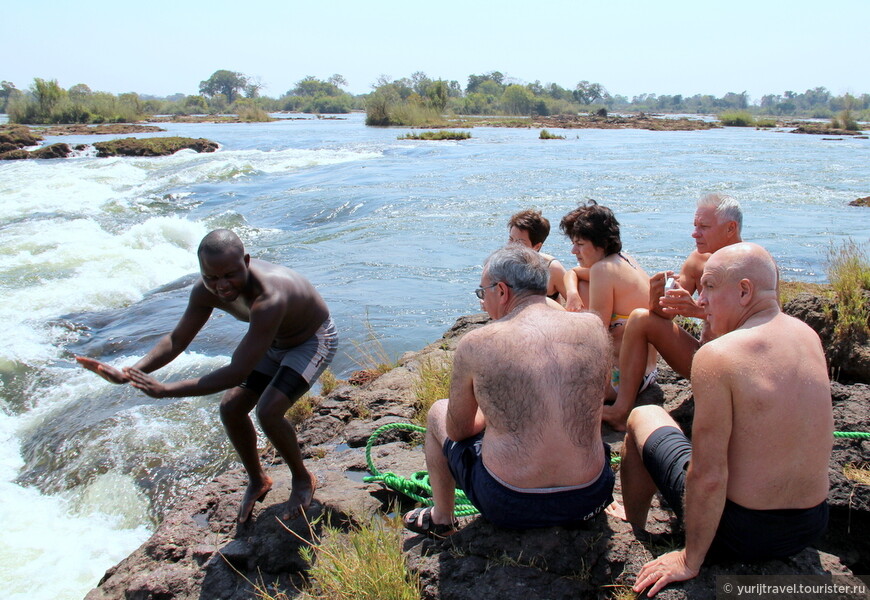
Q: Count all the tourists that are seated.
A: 5